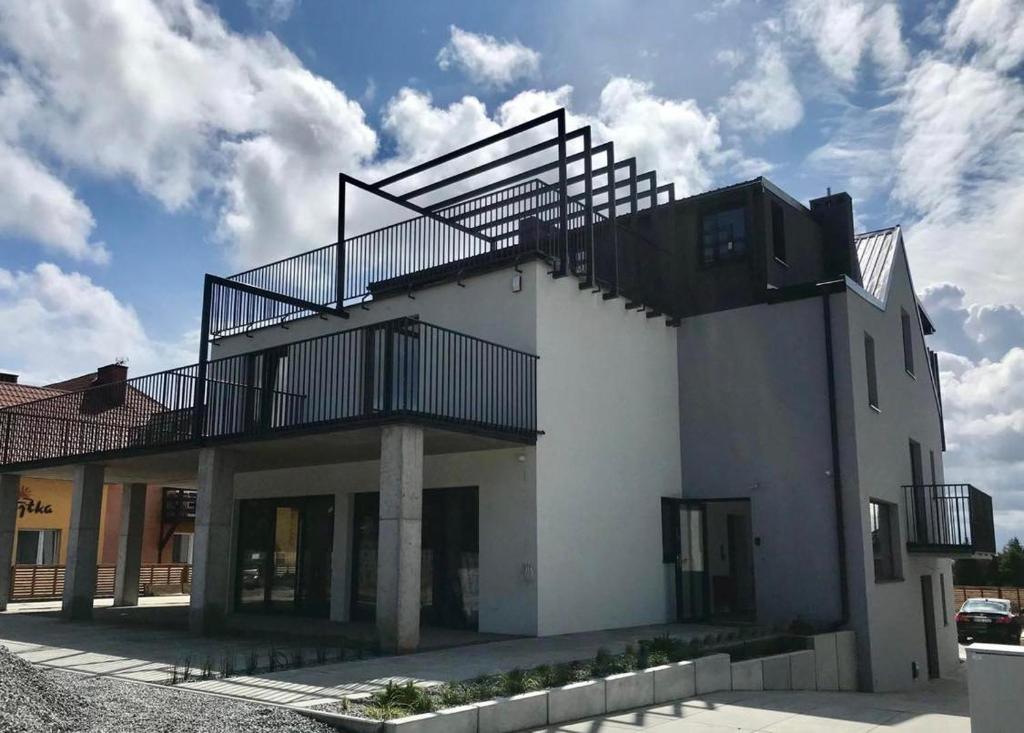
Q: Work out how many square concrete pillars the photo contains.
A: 5